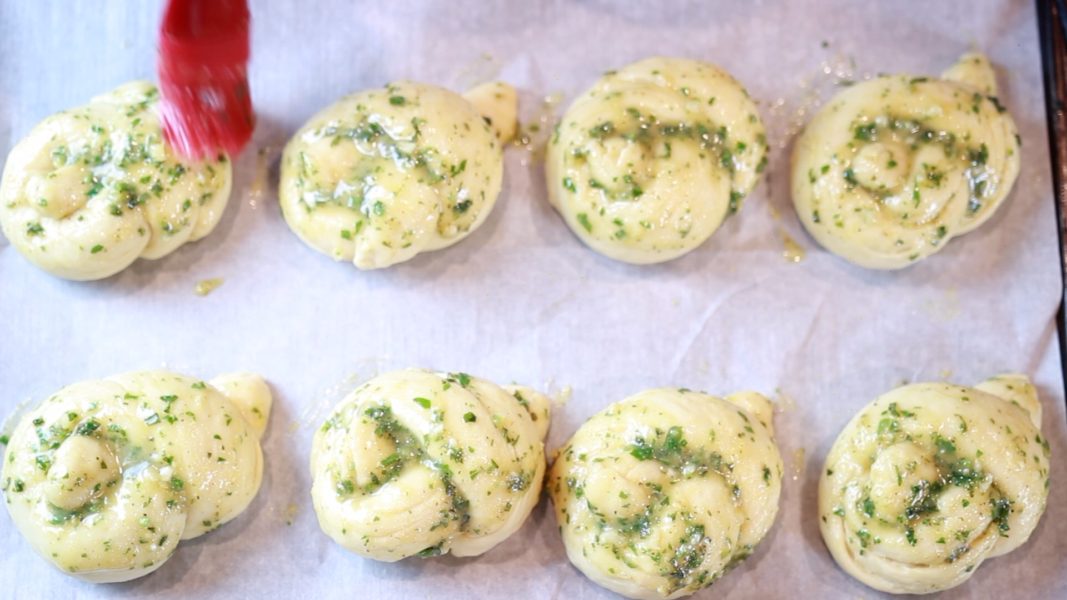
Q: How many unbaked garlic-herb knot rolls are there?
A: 8